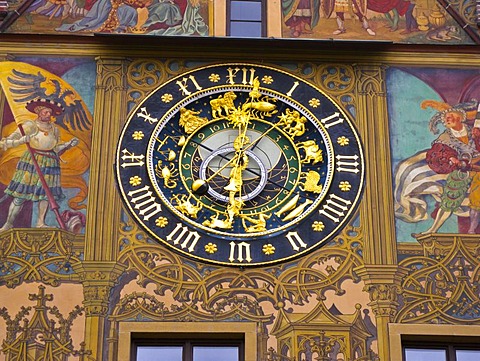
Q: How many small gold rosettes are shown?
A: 12